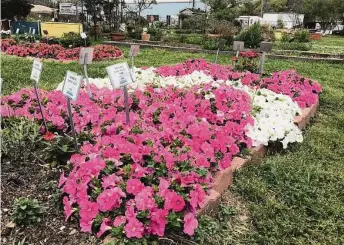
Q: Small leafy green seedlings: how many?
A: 1